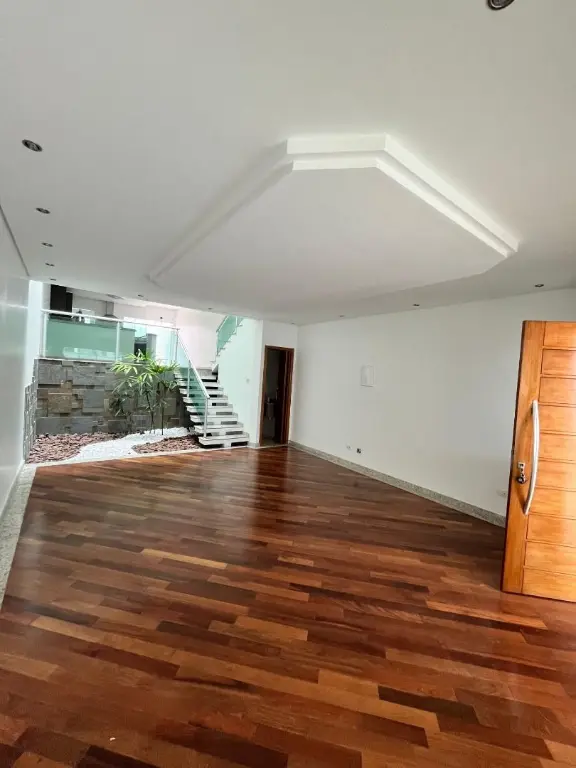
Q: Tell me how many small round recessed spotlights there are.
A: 12